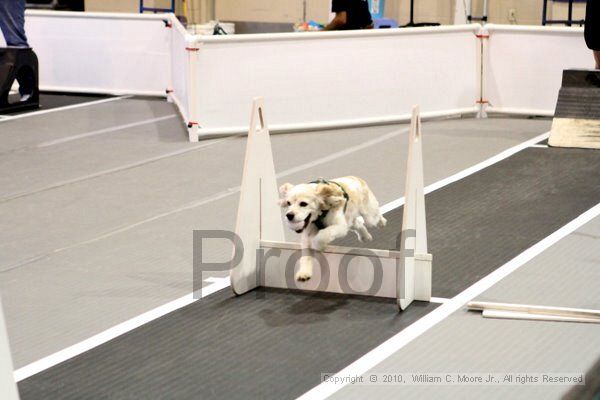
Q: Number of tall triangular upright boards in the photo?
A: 2